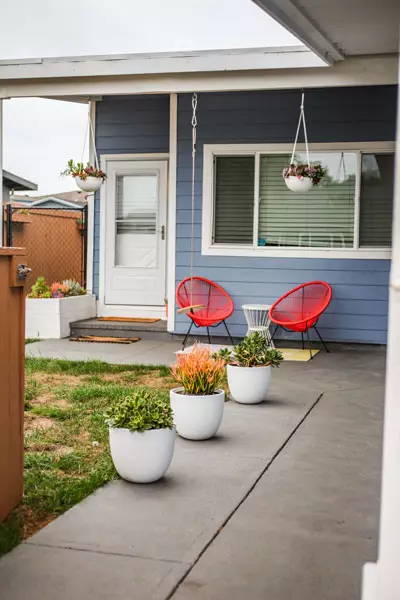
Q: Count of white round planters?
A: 5